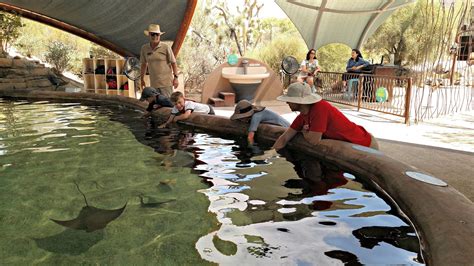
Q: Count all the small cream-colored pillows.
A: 0